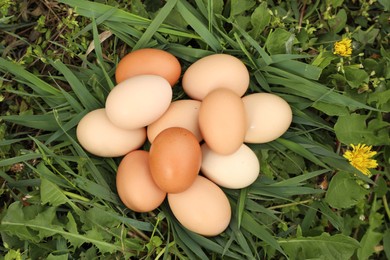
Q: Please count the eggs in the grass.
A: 11